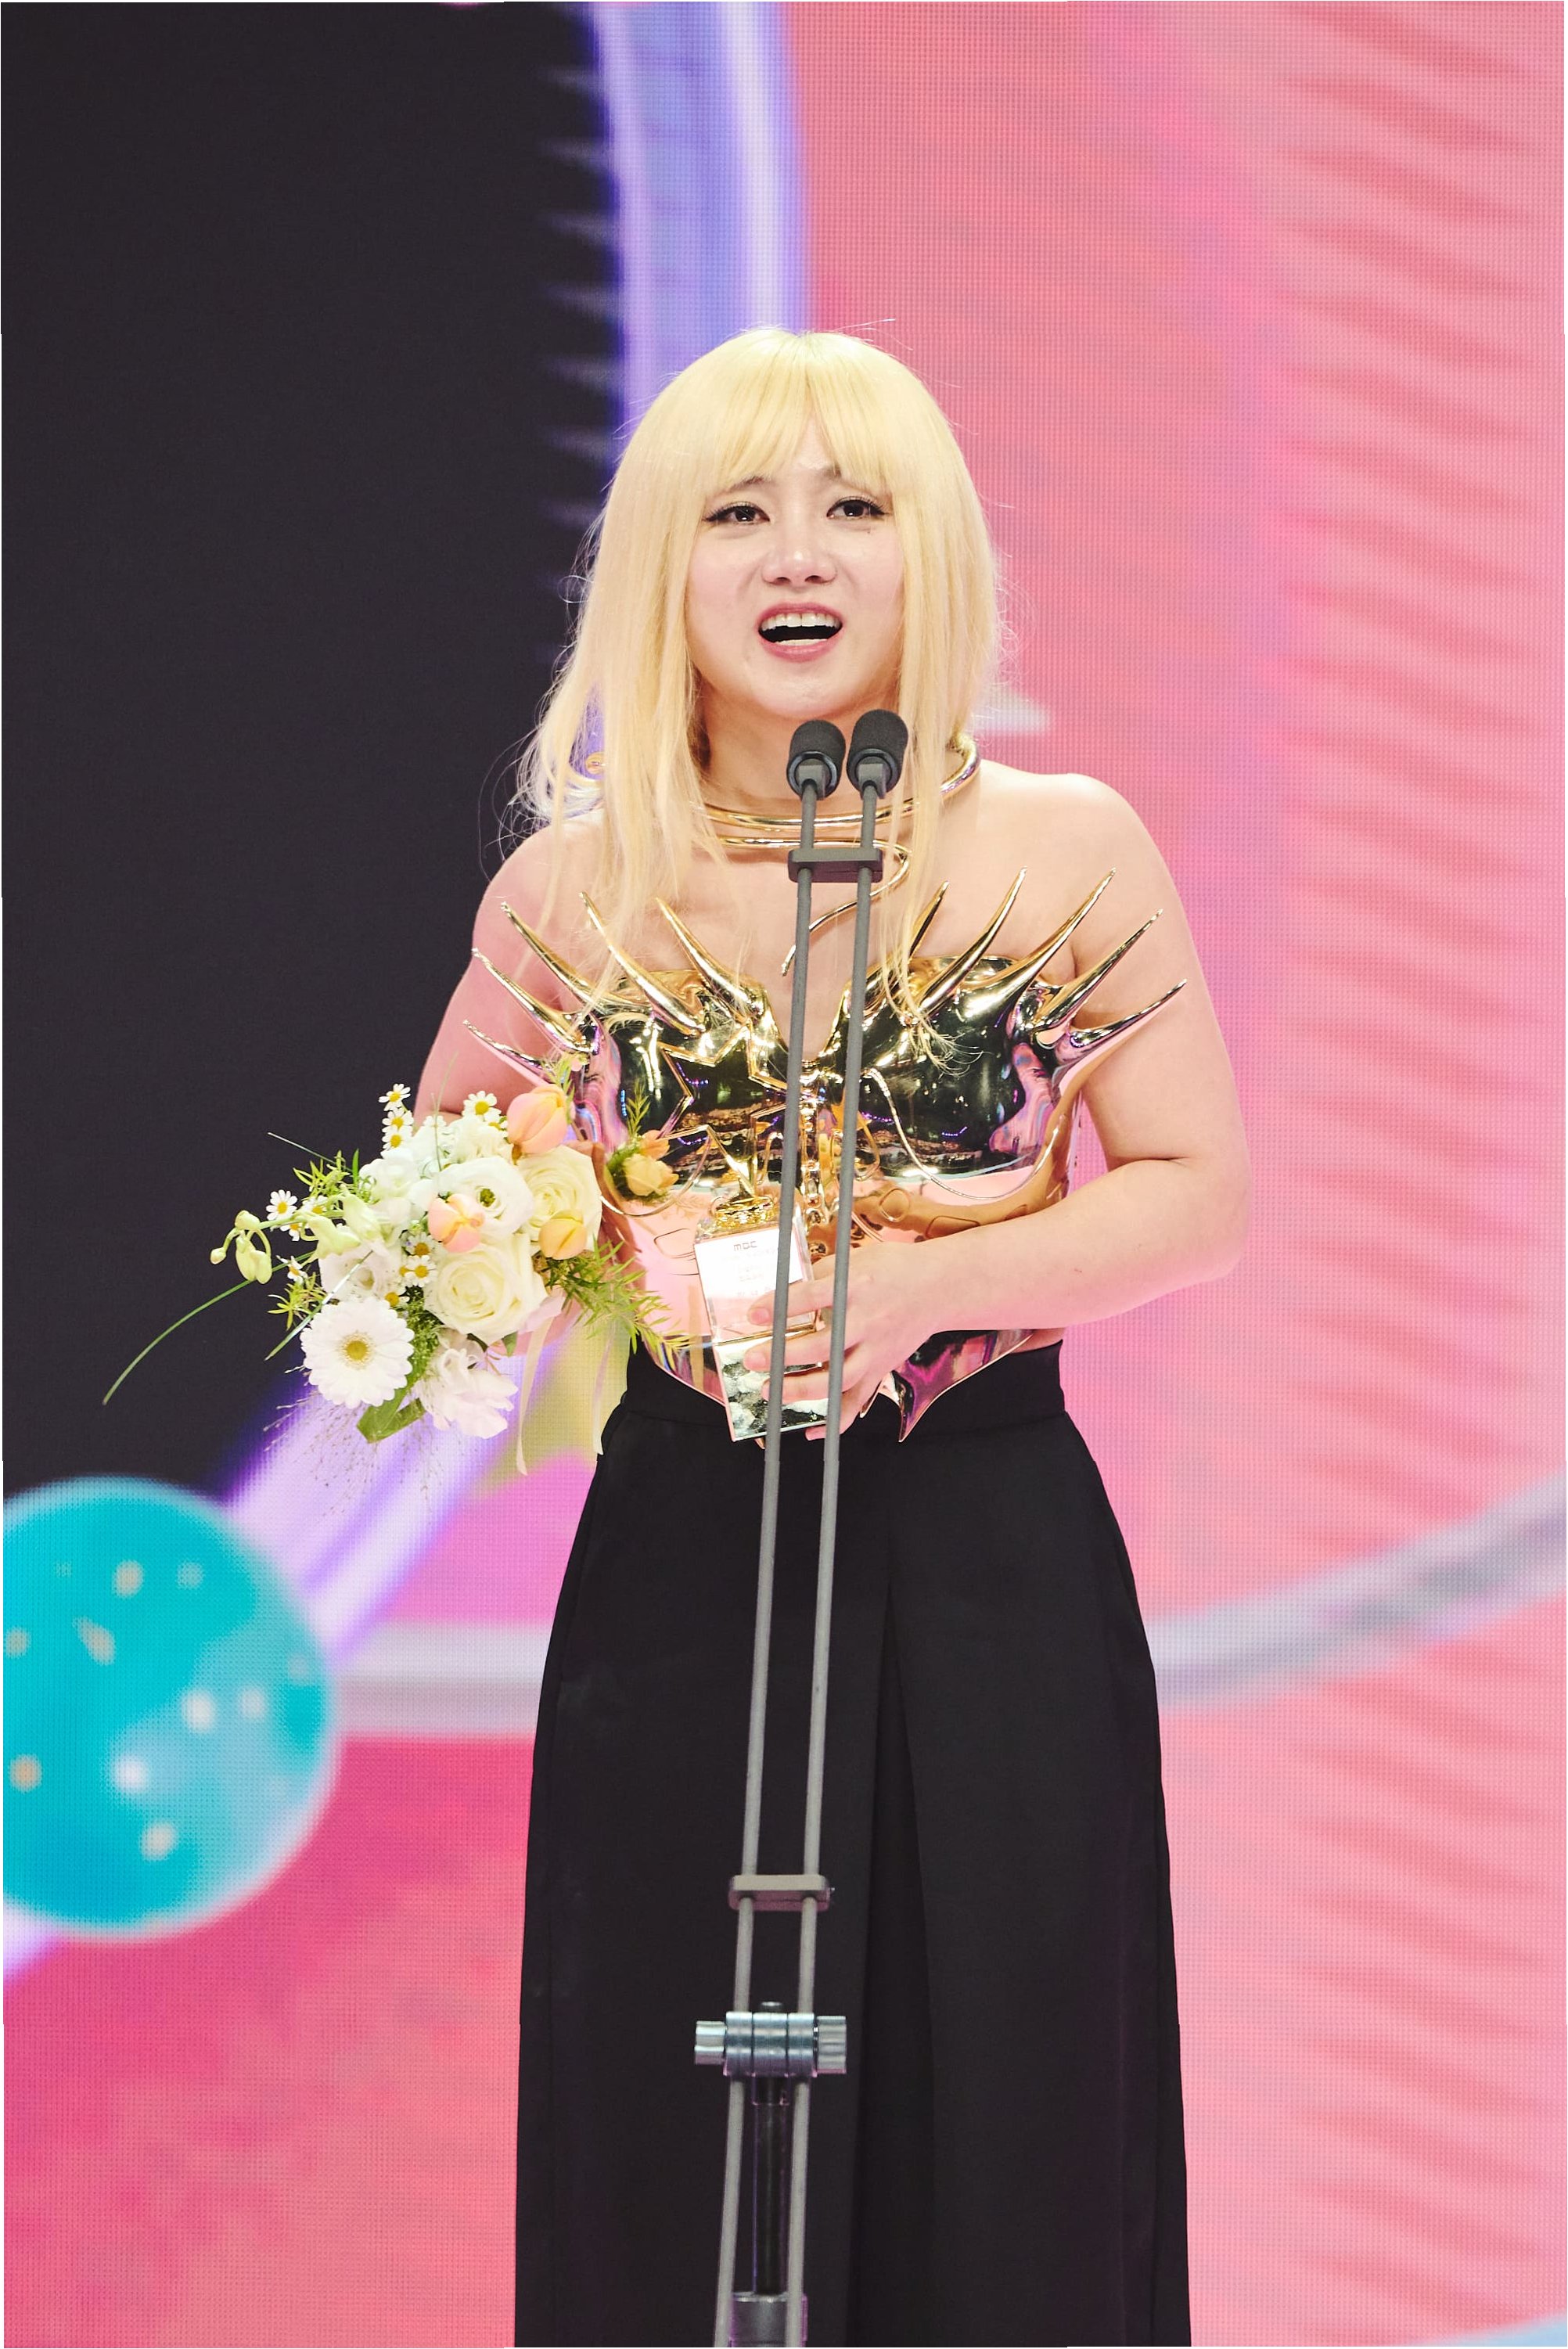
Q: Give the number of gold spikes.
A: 10